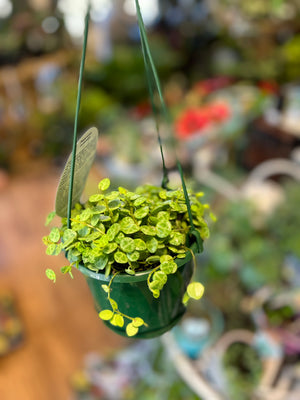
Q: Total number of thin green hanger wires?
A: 3